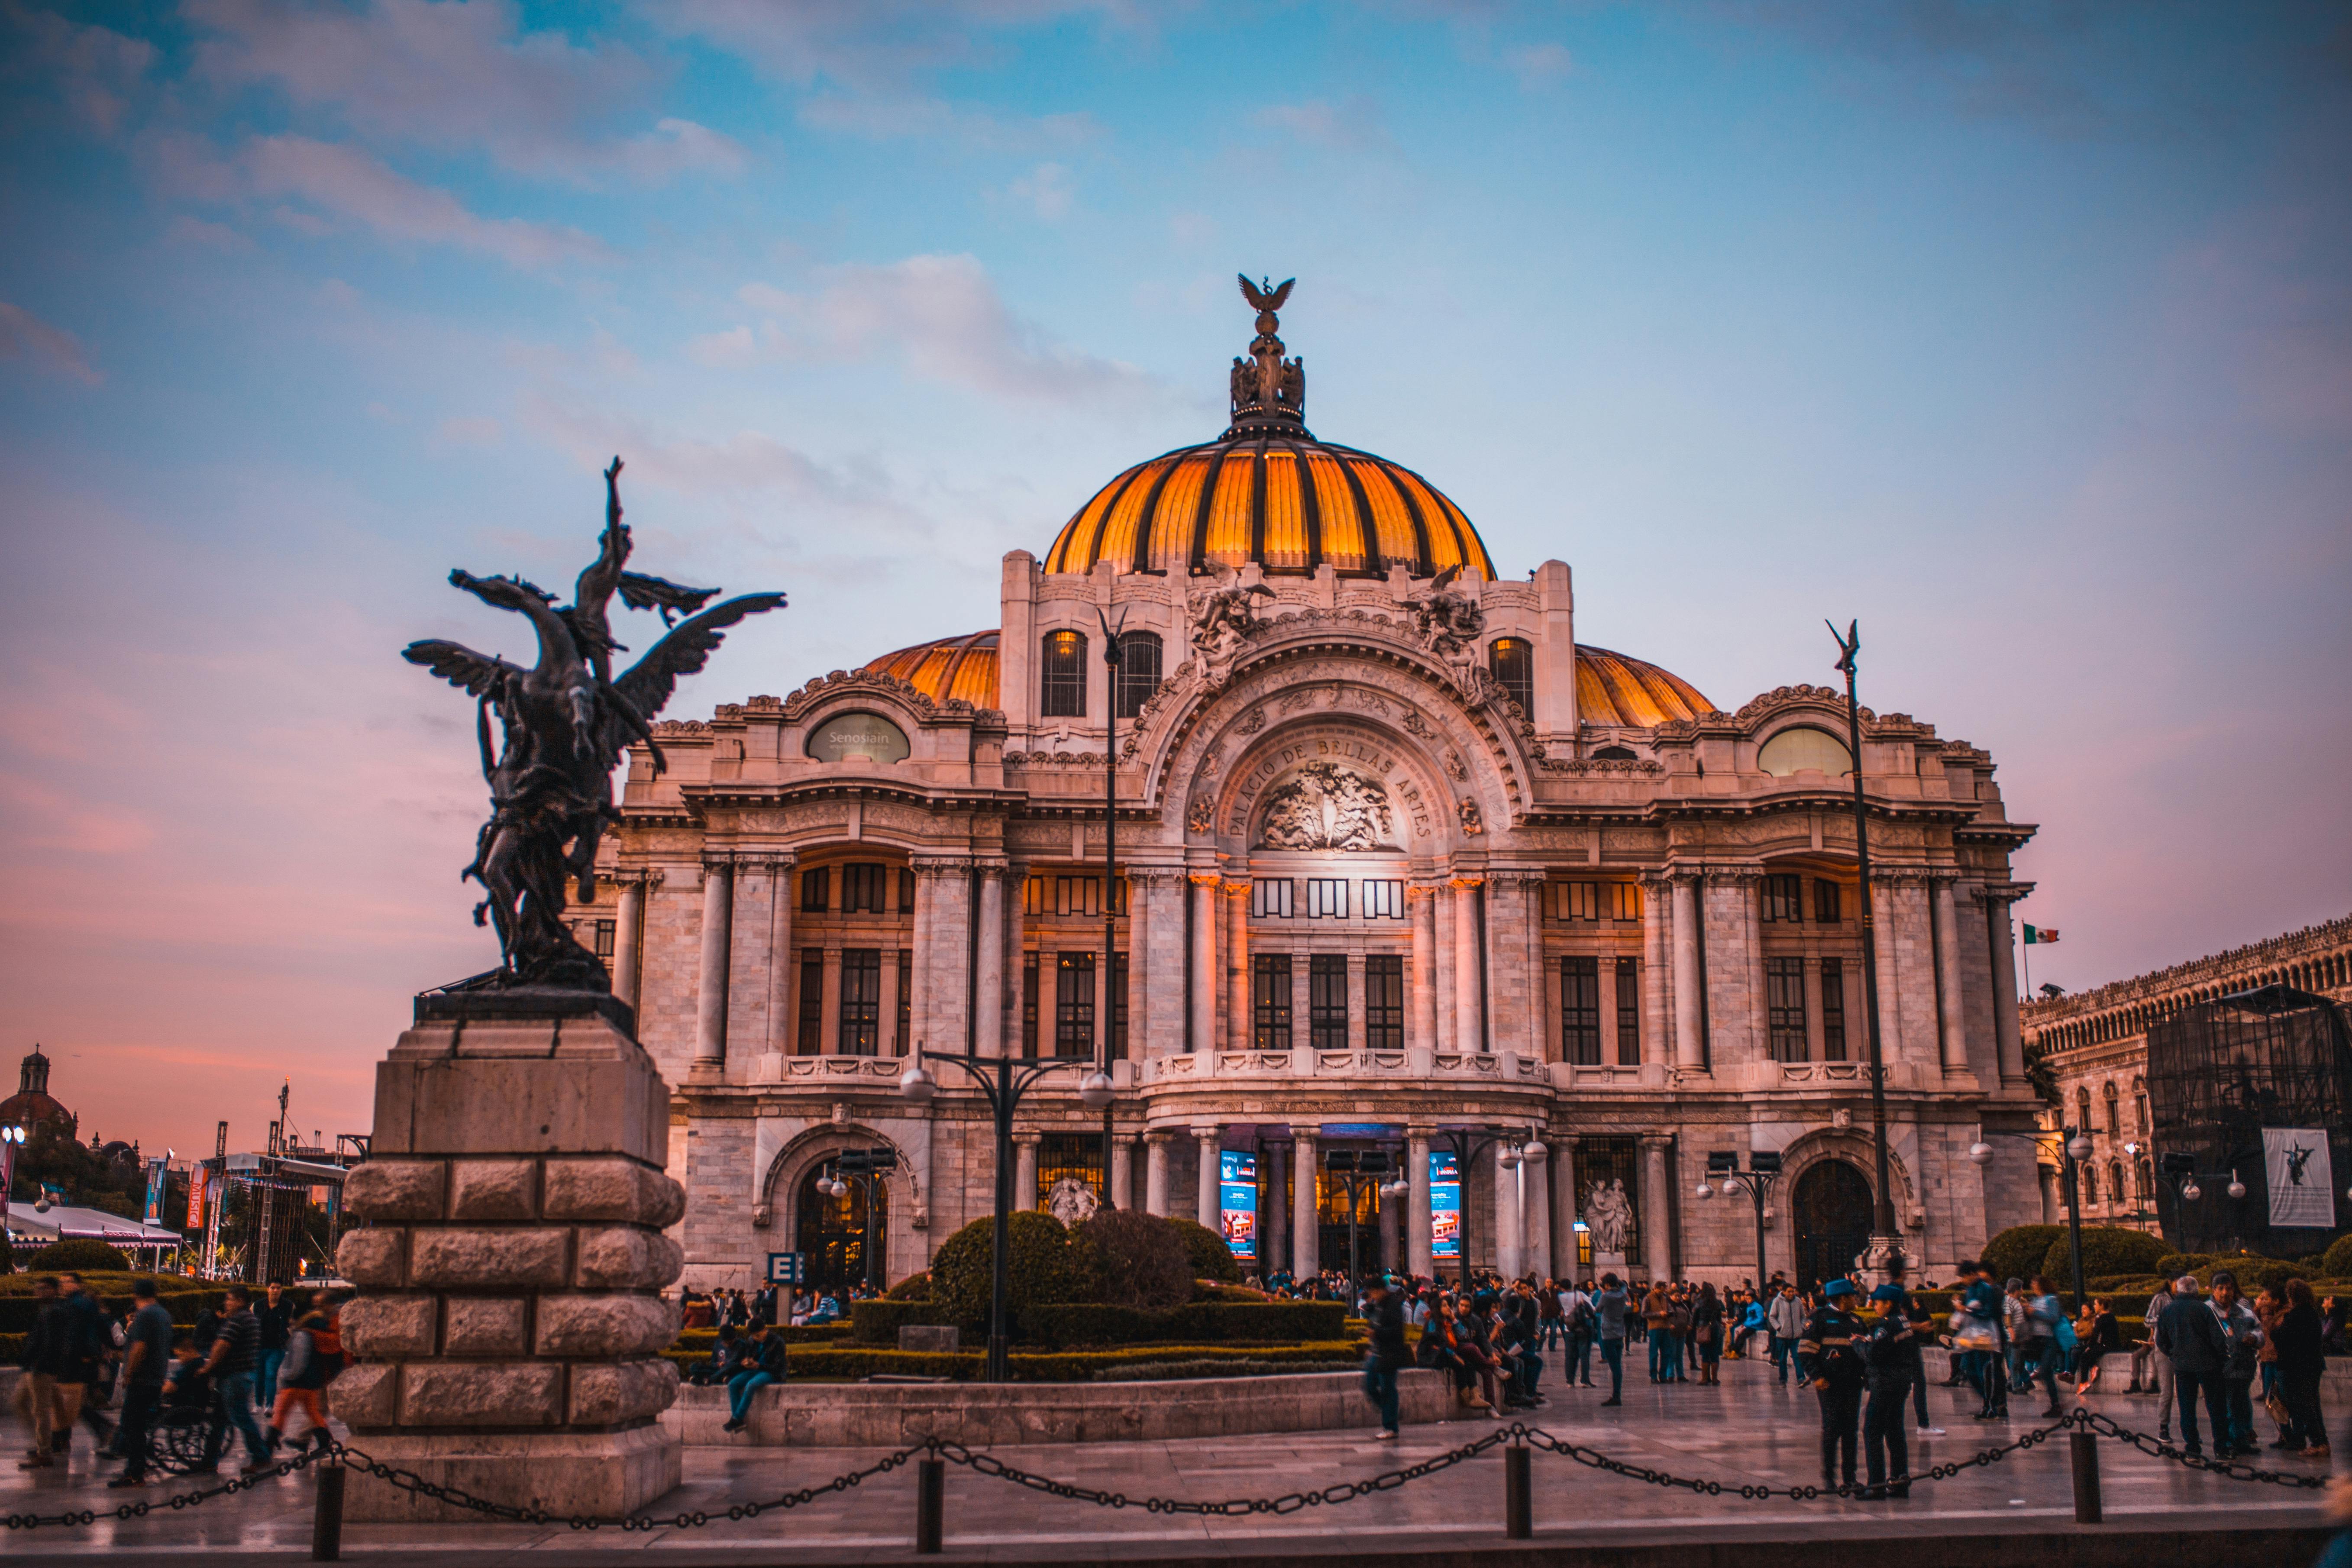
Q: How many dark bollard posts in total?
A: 4